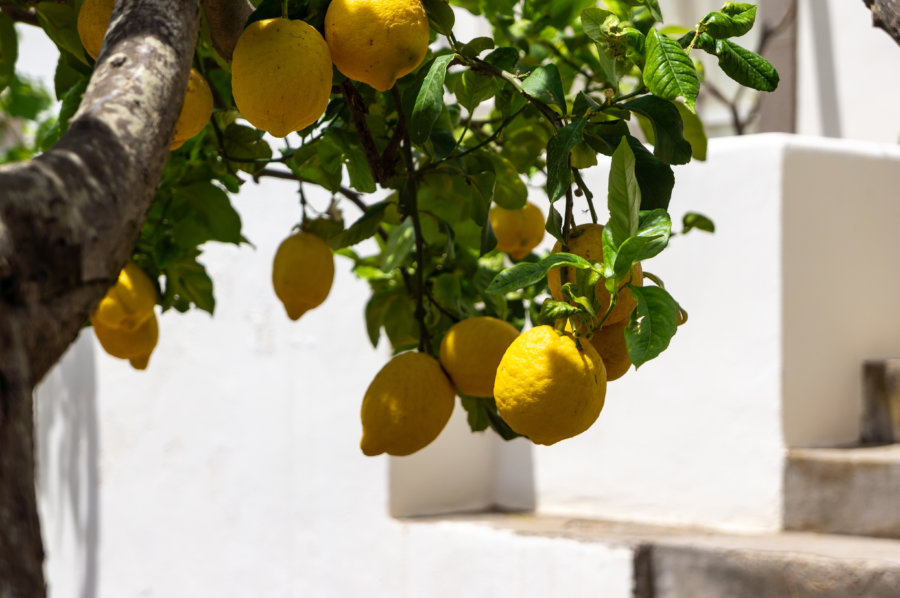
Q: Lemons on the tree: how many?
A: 13